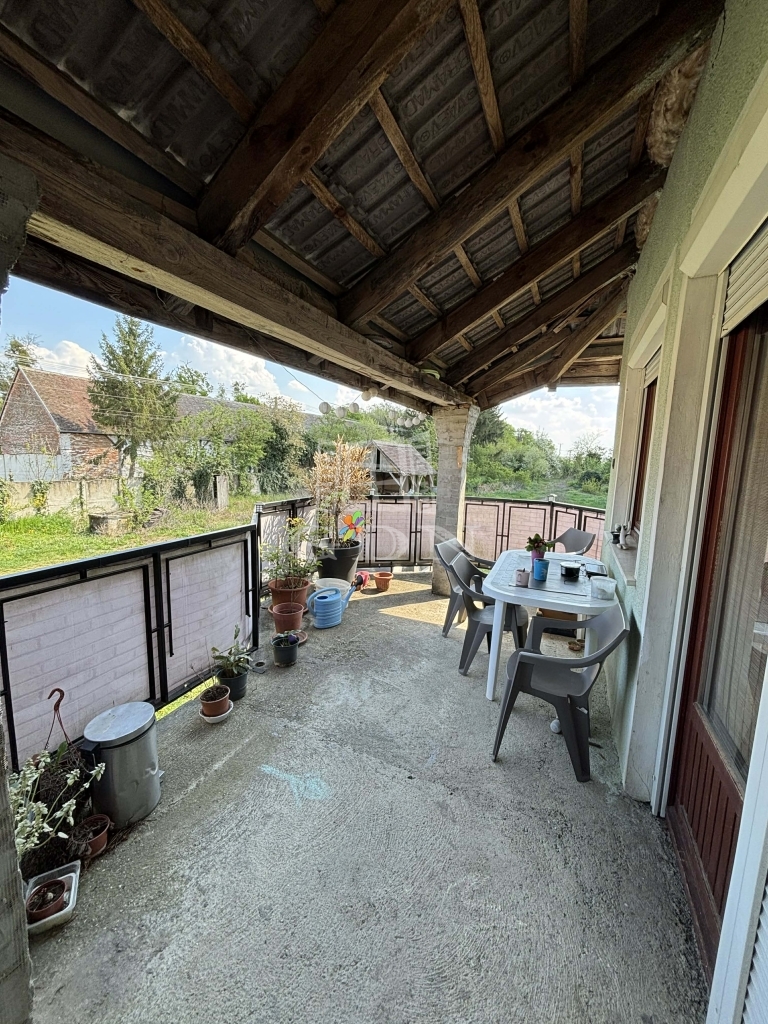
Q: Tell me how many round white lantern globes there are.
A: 10